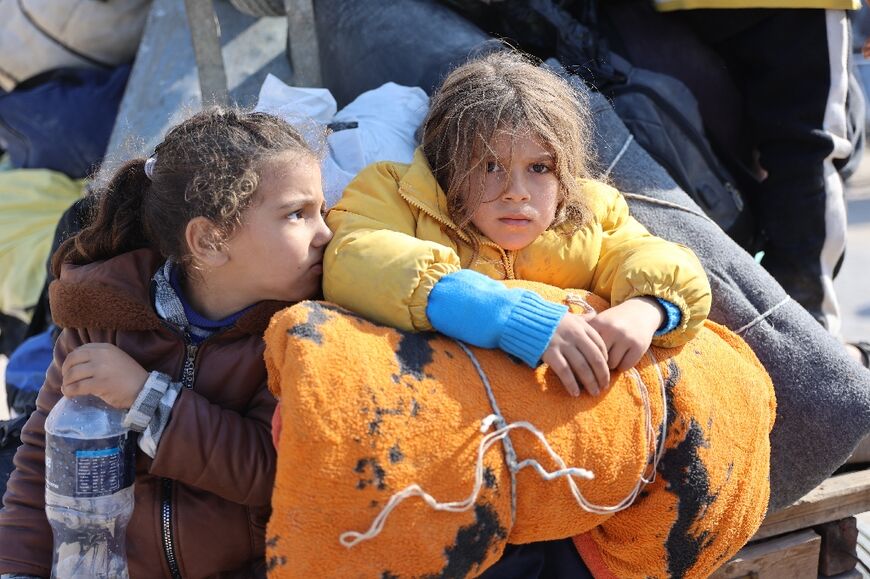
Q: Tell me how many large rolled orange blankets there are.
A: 1